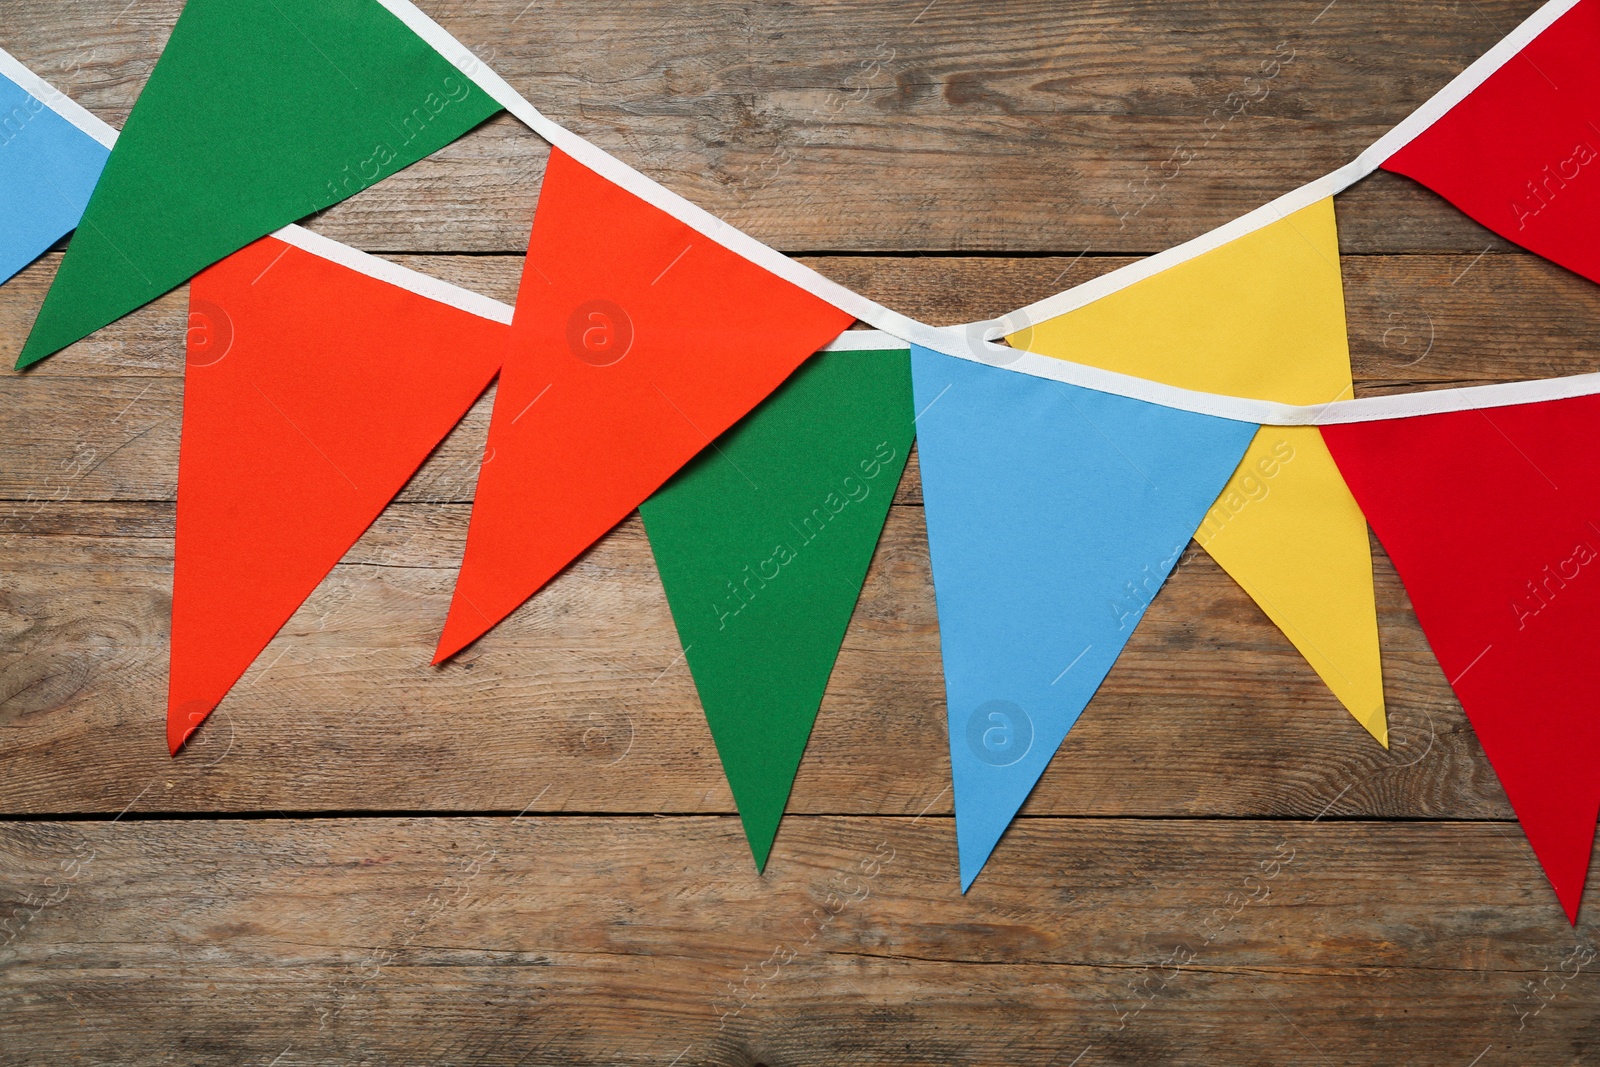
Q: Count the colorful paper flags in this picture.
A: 9